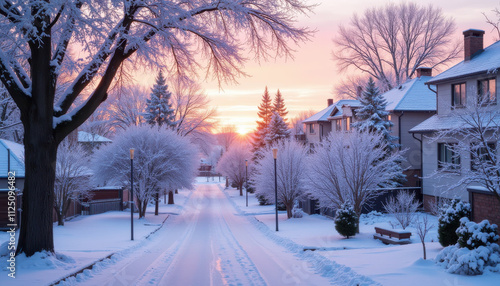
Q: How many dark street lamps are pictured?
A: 3